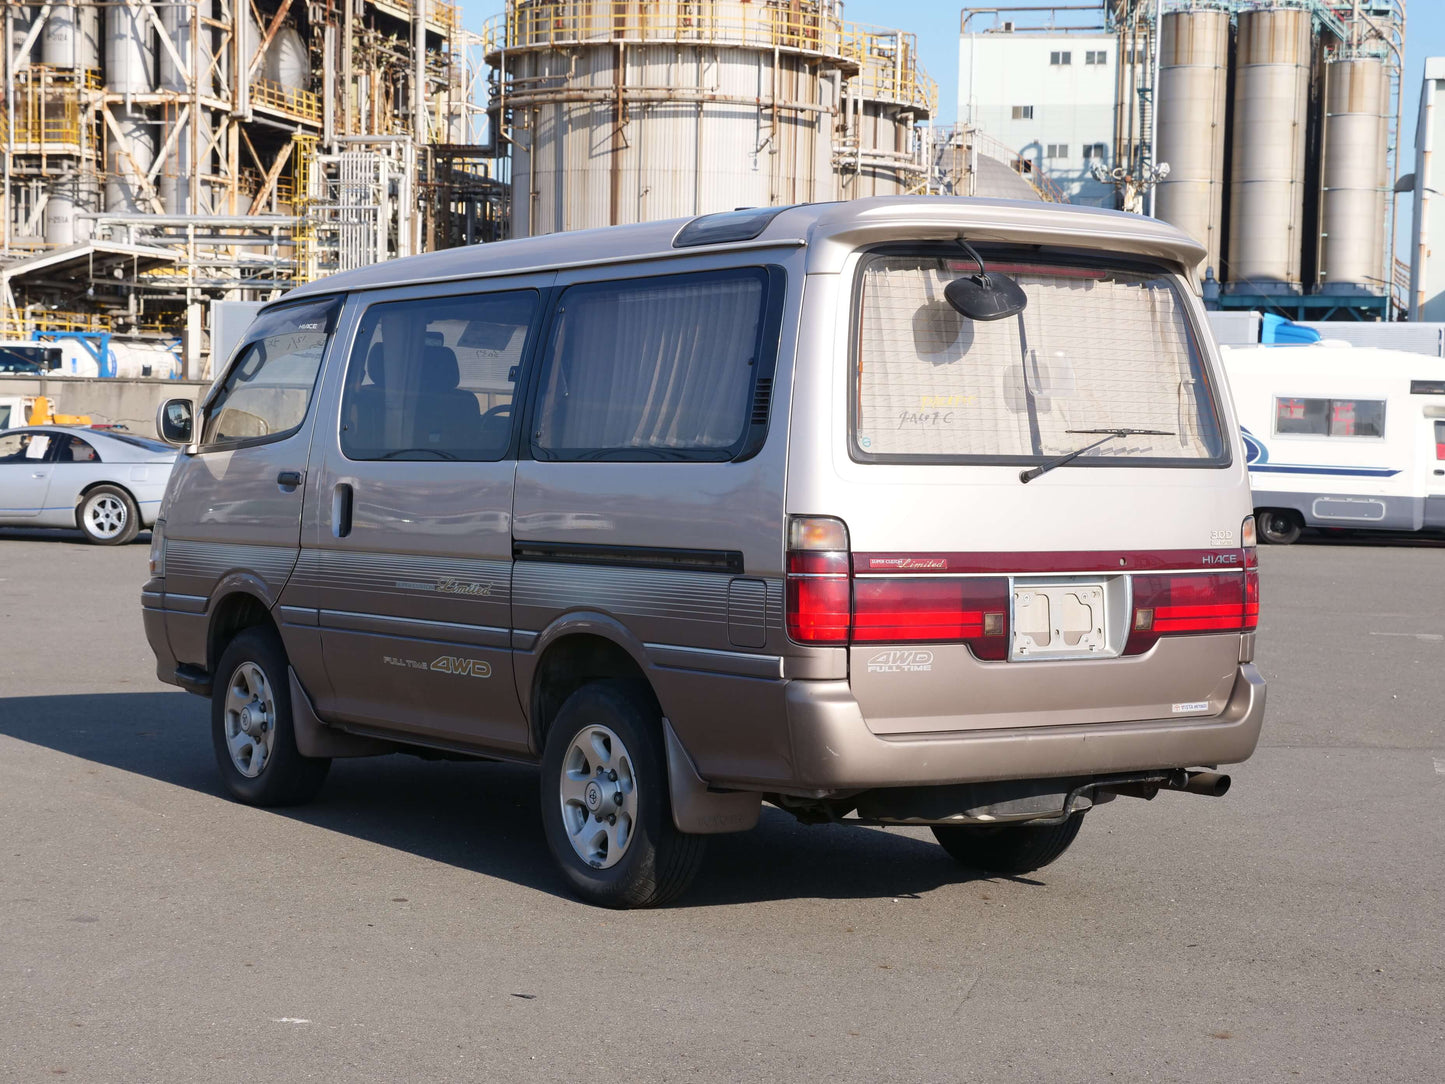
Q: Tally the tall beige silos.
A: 3